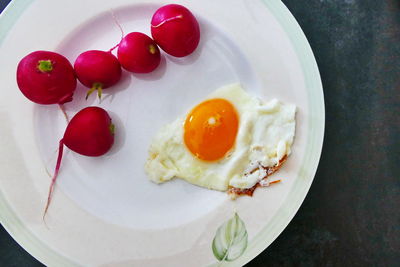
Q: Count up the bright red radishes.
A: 5